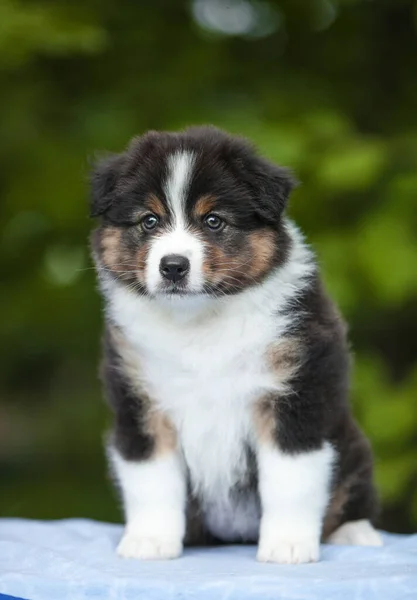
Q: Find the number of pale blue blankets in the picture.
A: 1